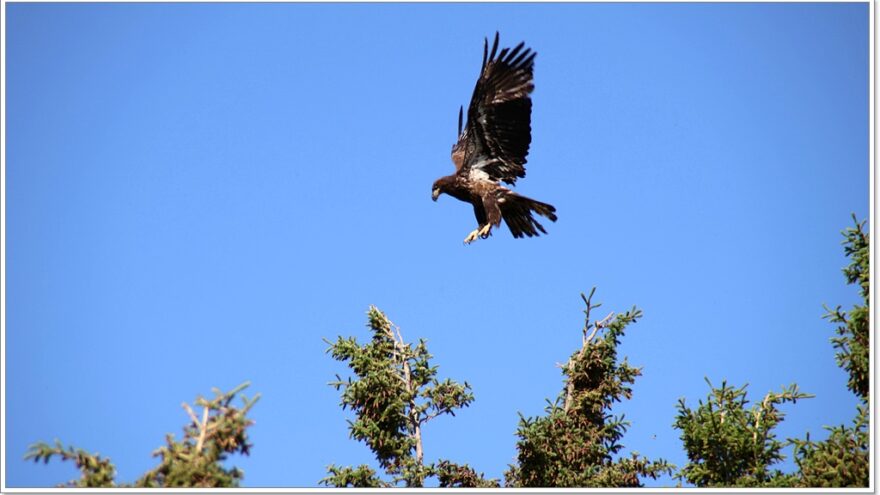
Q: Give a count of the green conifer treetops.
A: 5